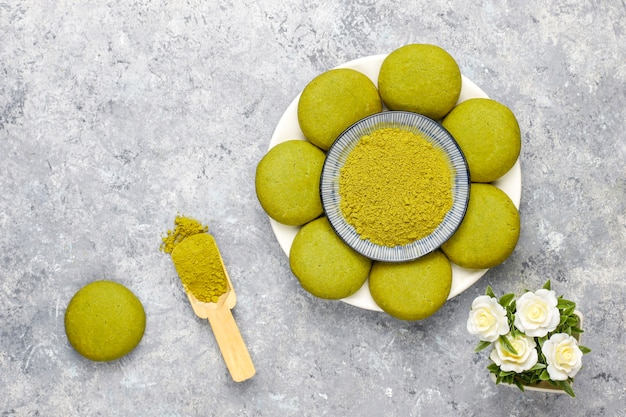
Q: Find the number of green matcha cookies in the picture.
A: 8